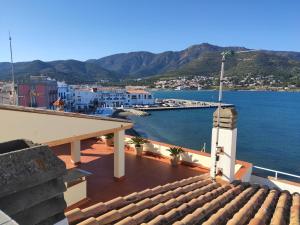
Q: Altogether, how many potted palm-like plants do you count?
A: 3